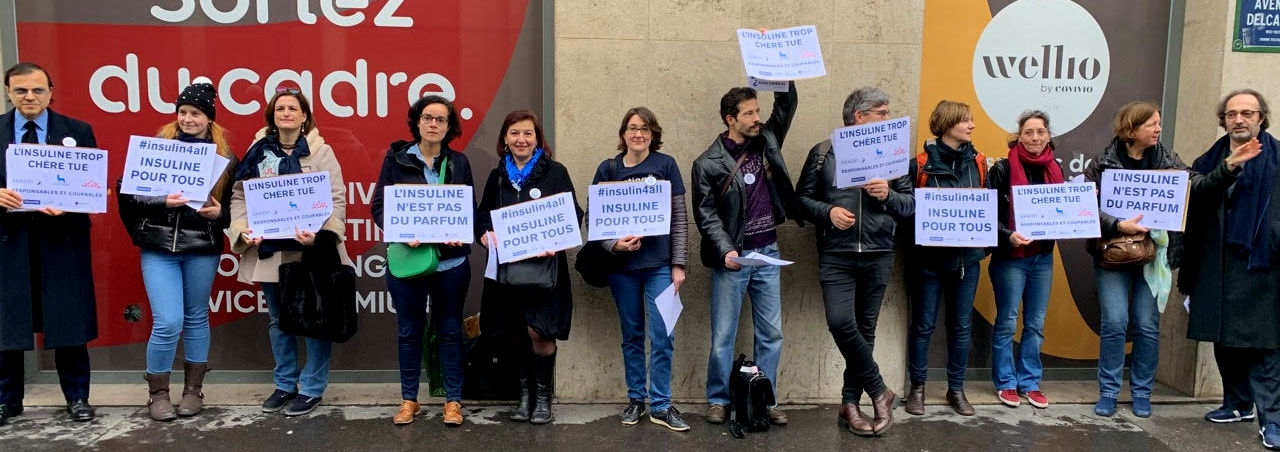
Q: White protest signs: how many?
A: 11